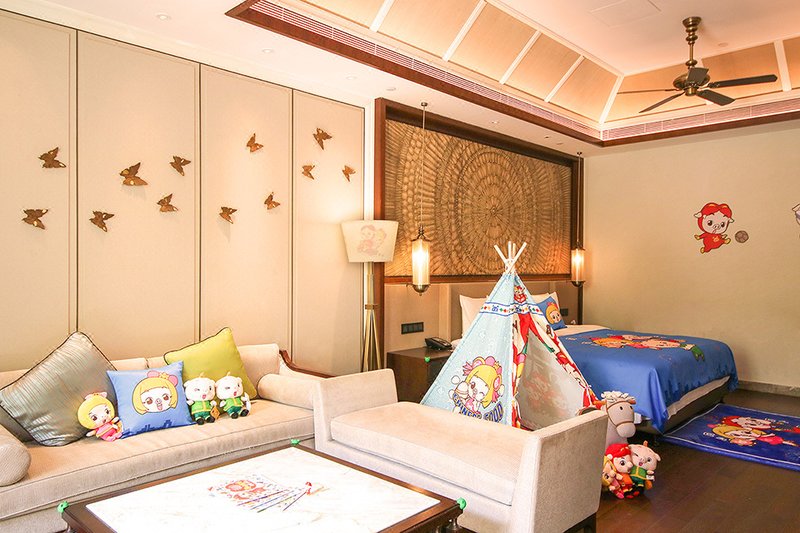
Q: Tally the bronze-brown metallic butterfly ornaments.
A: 12